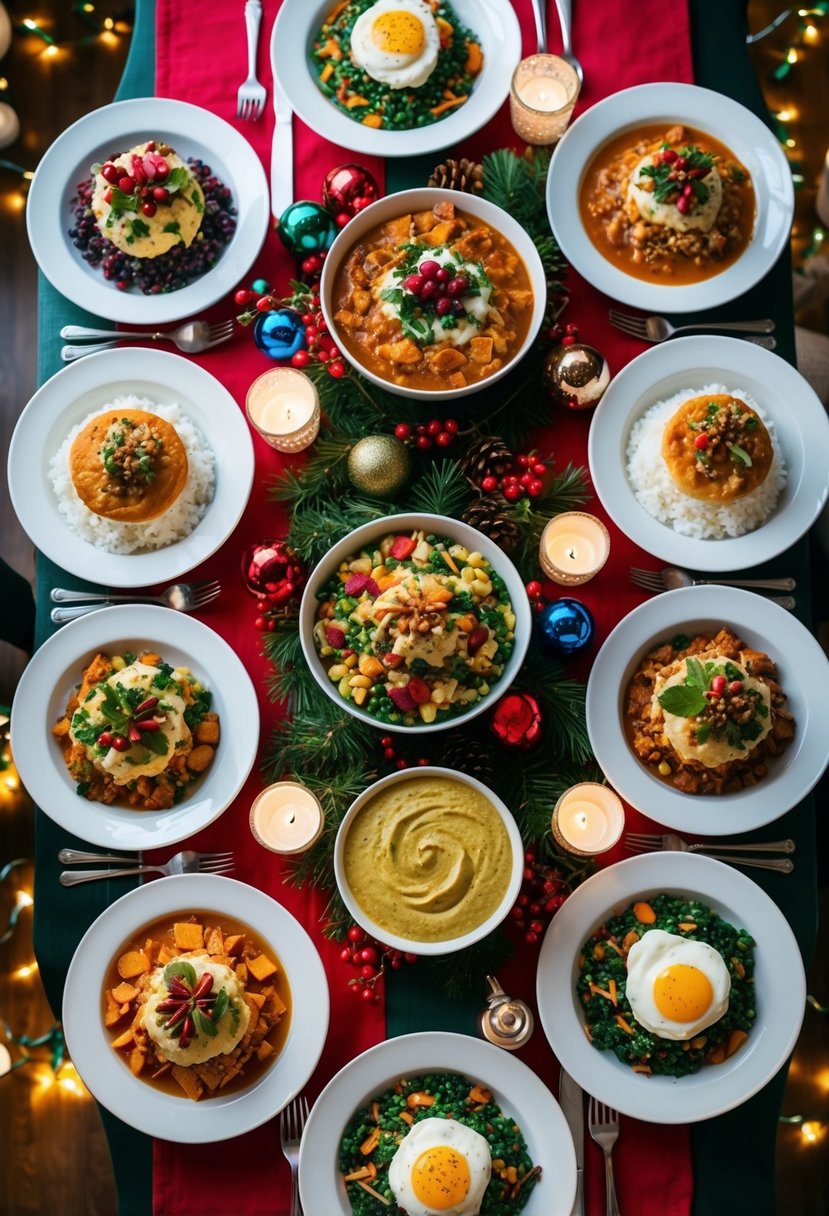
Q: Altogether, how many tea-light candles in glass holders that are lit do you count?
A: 5